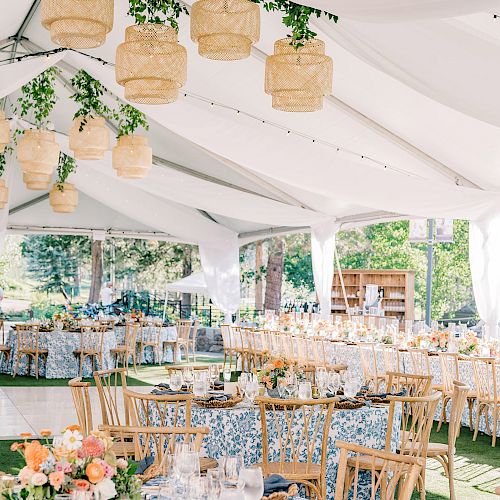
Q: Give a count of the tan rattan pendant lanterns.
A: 11